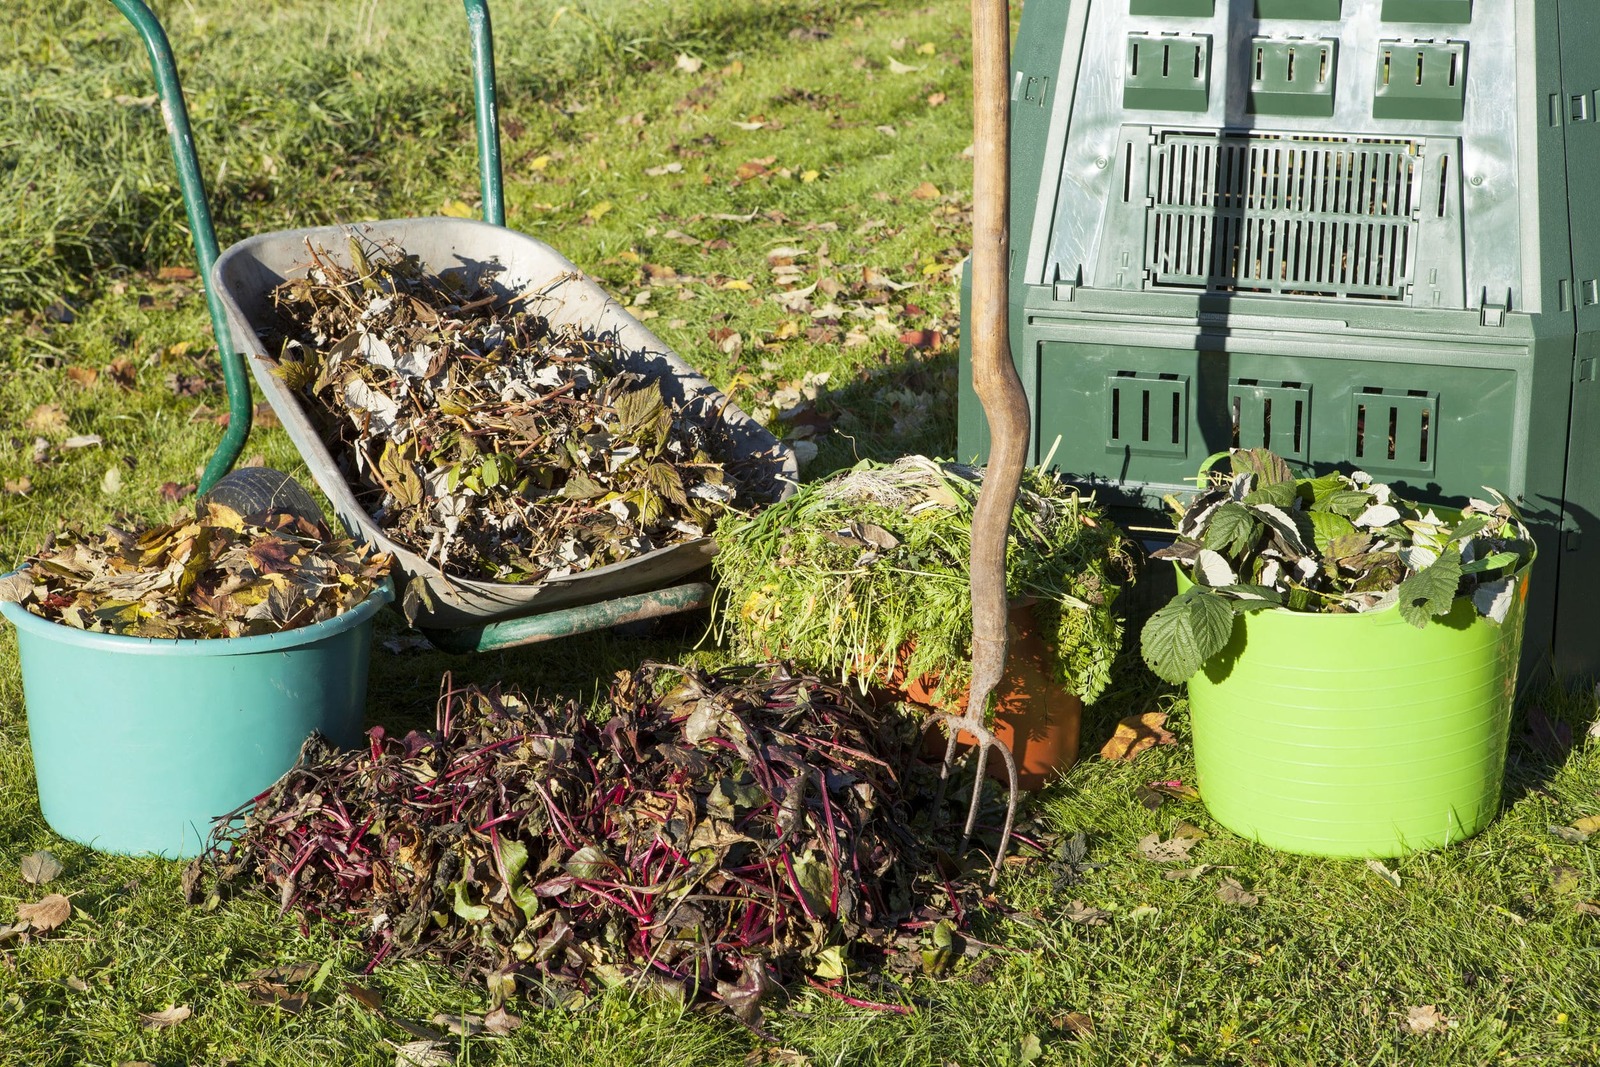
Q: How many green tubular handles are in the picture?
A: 2